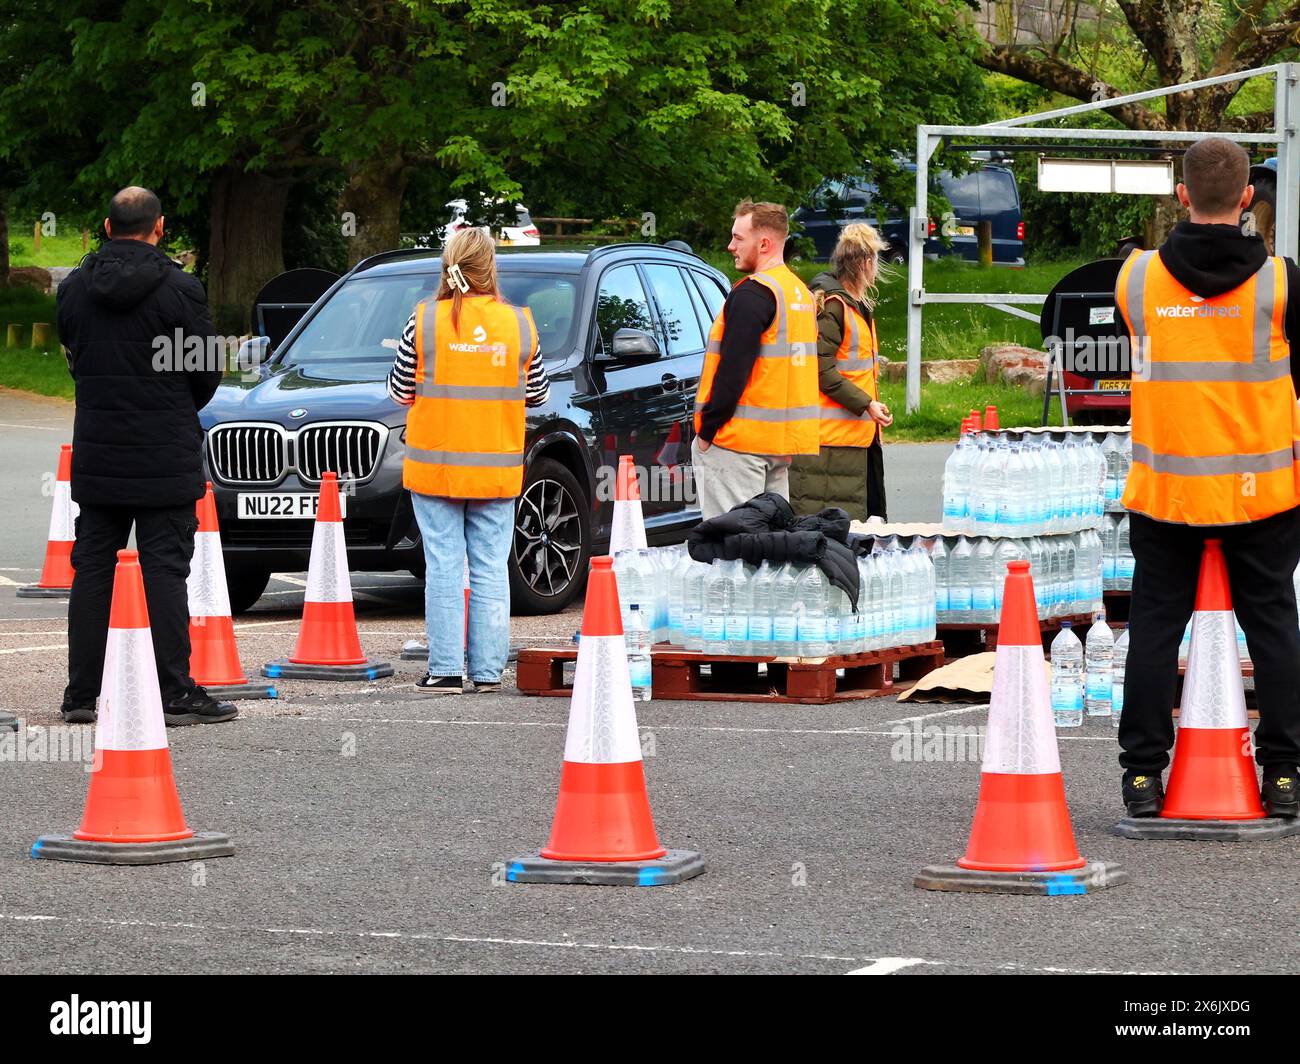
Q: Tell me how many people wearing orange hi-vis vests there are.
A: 4